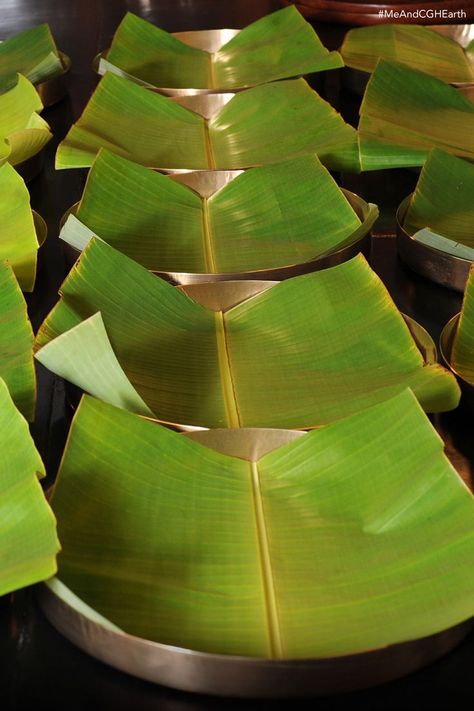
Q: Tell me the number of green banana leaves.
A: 14